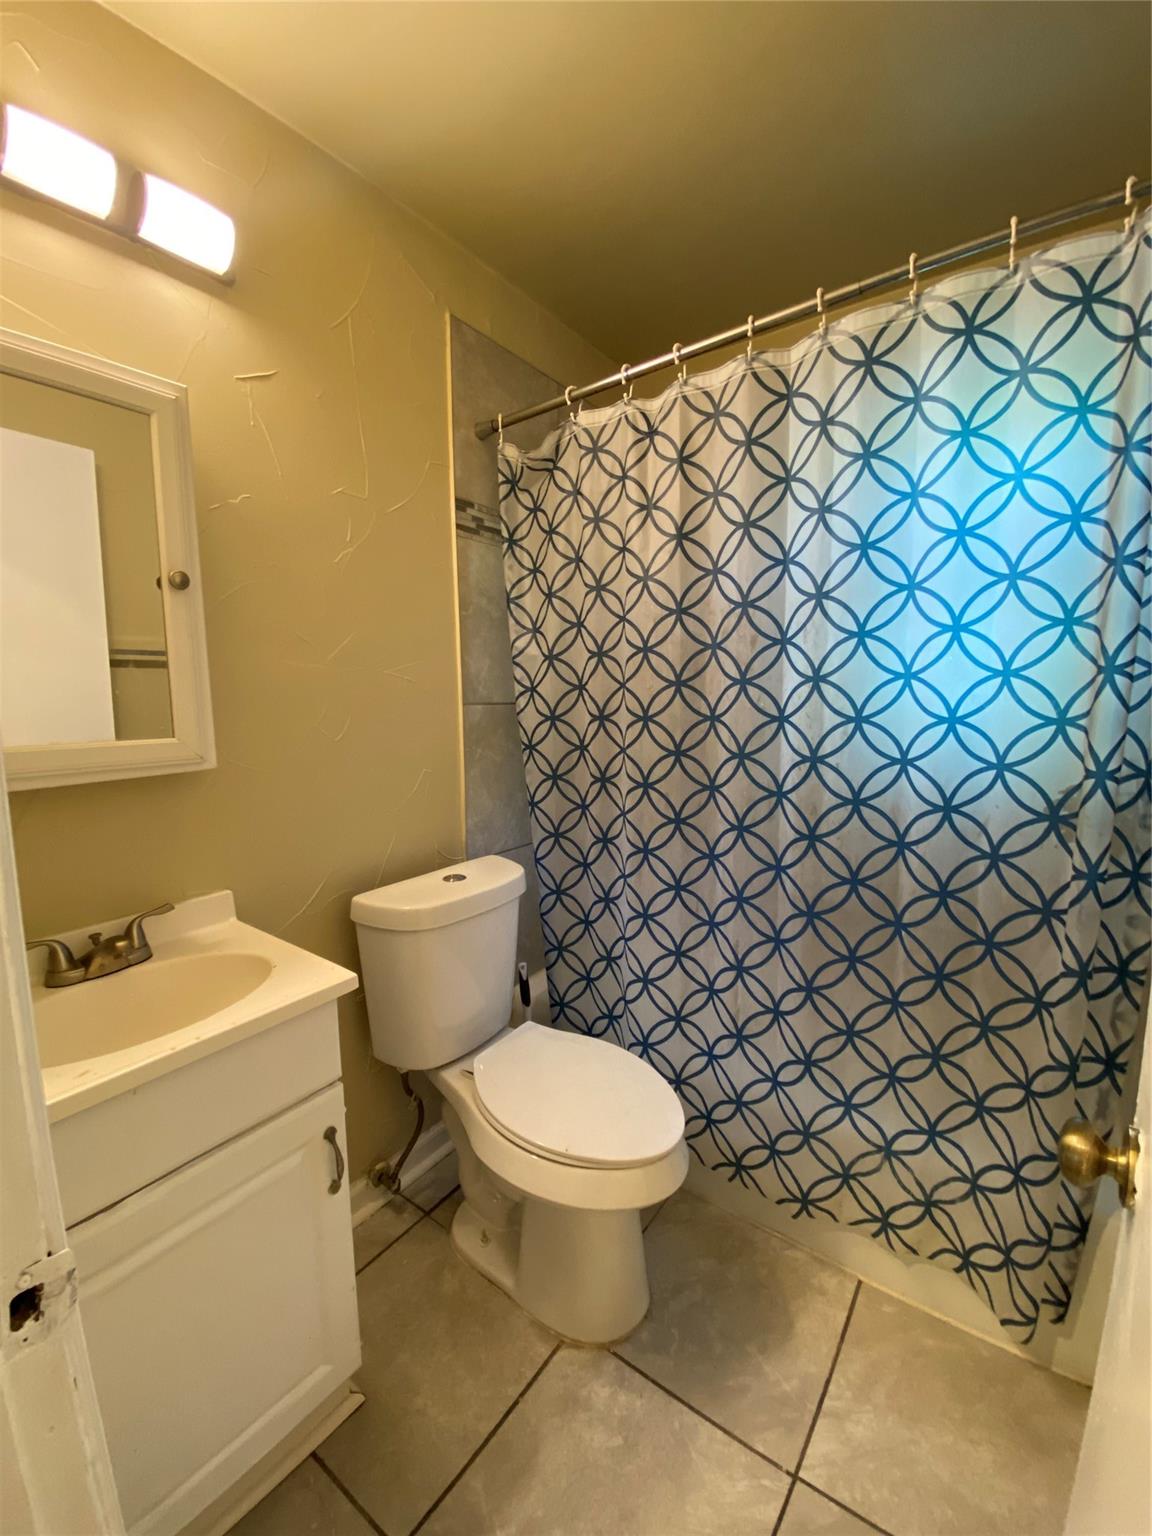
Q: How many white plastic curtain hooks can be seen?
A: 9